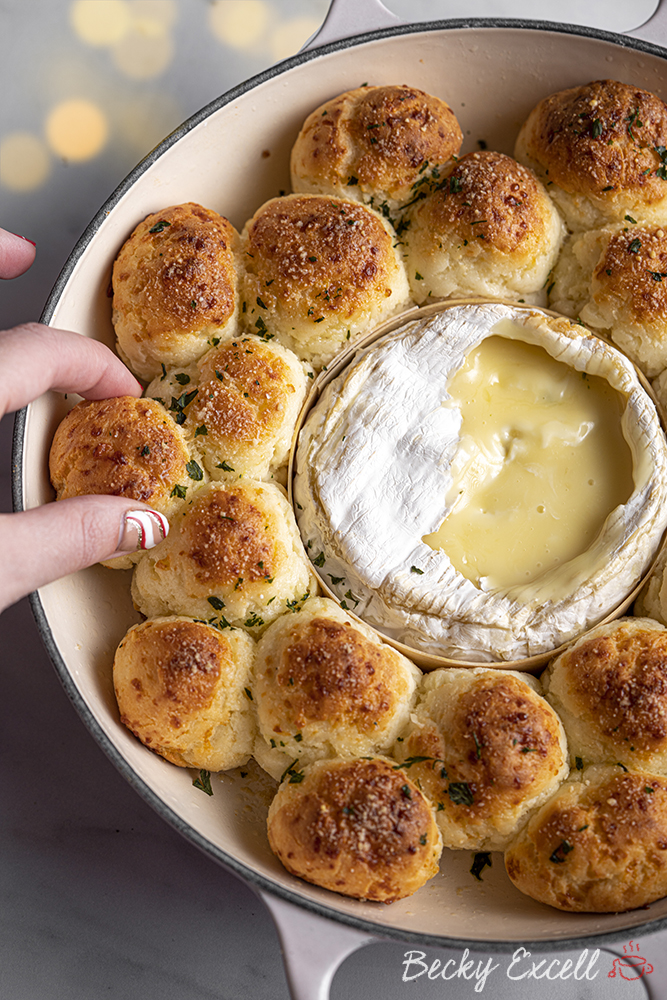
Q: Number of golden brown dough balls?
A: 15